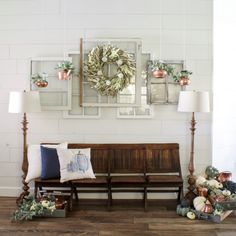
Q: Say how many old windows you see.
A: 5